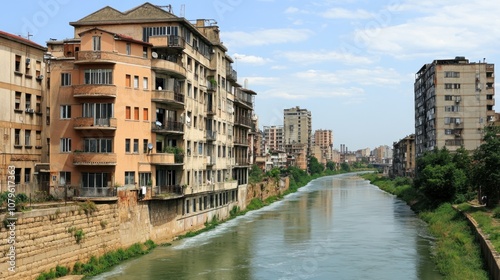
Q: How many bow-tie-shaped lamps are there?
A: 0